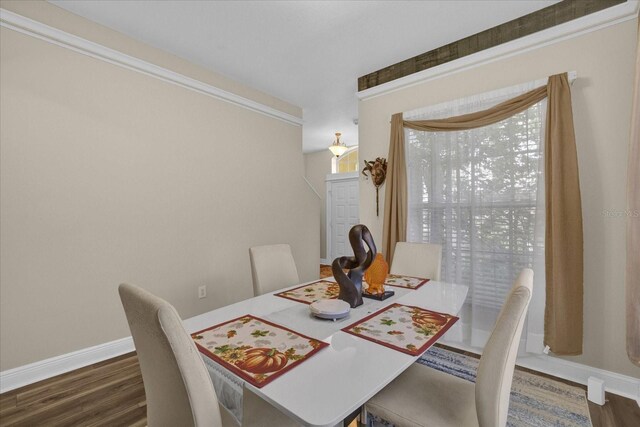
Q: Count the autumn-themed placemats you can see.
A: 4